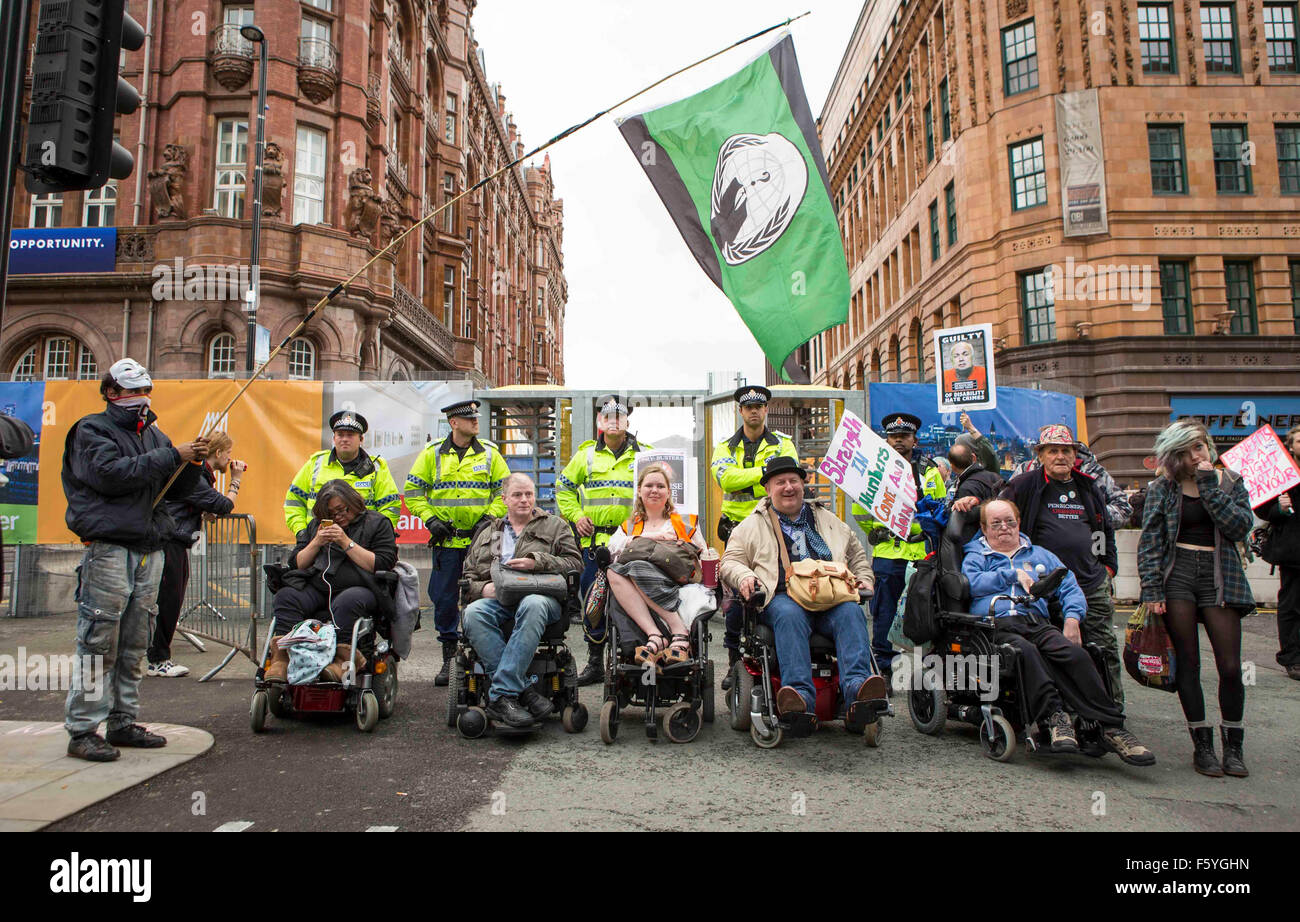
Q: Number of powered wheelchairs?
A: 5